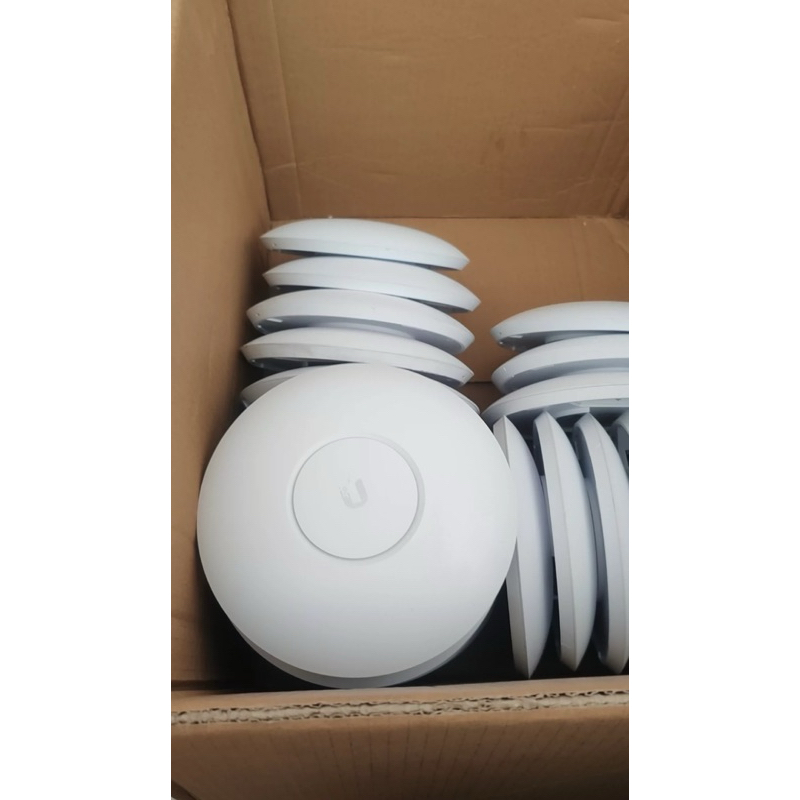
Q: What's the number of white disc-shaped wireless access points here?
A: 13